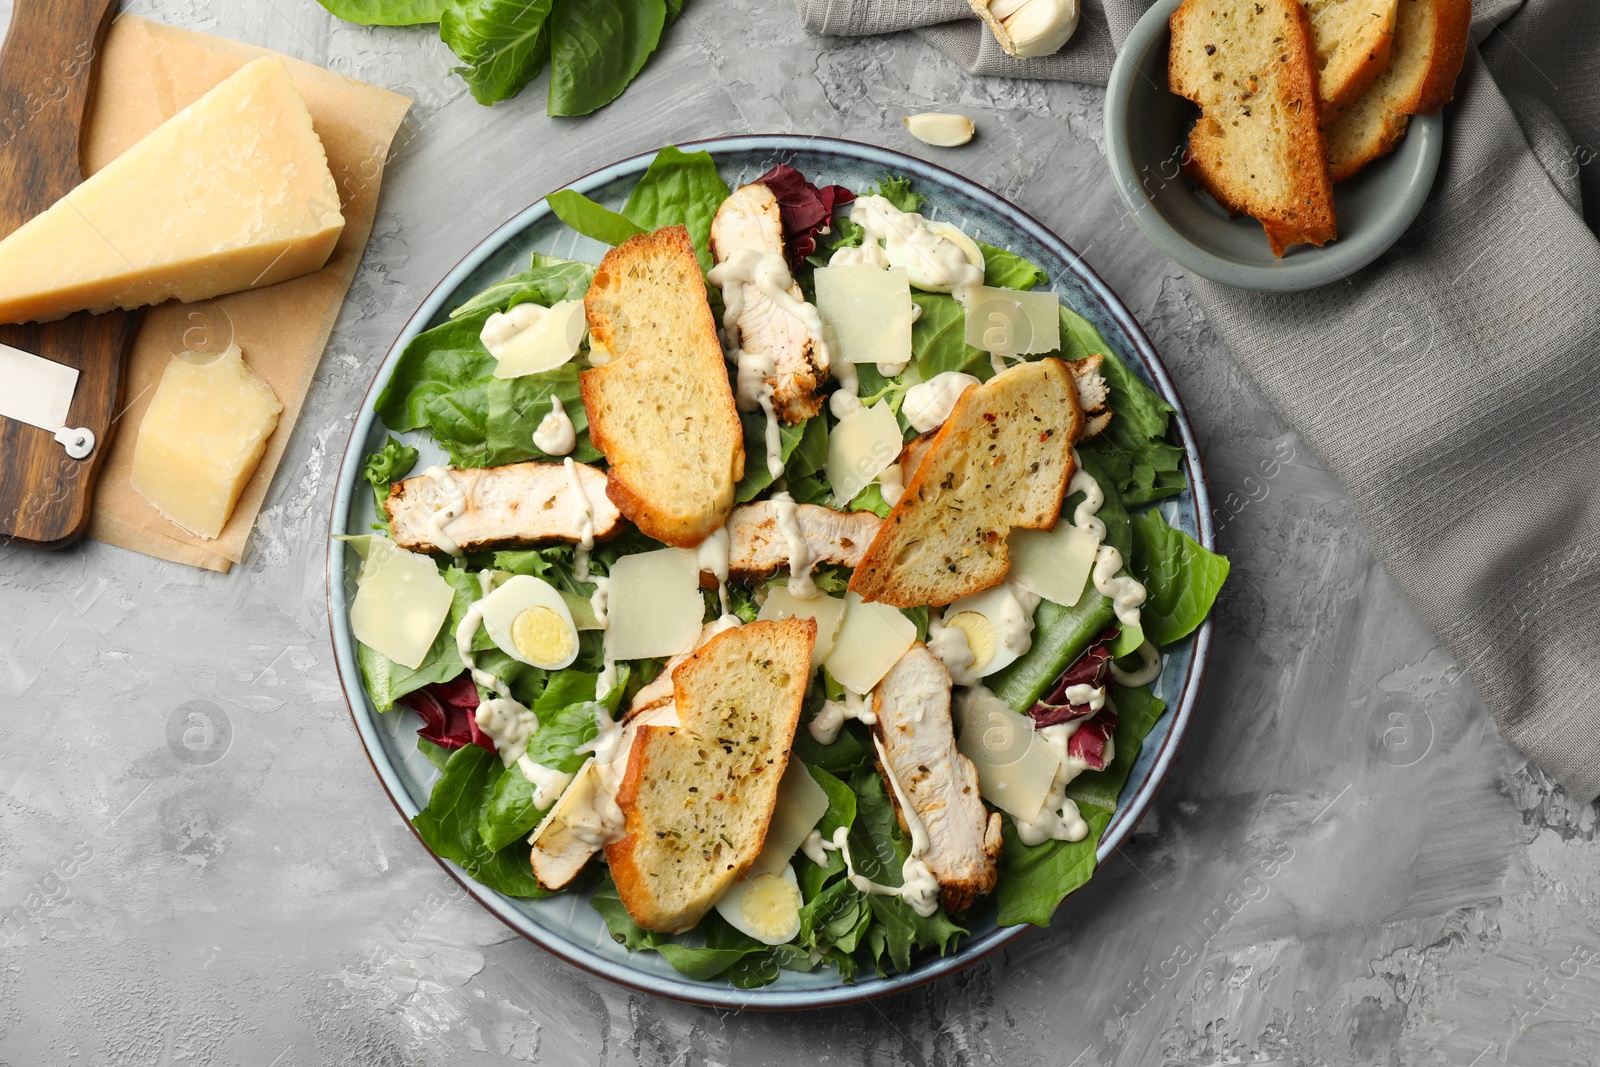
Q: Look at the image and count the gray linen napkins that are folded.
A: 1